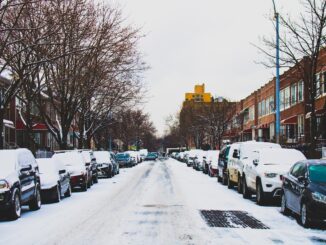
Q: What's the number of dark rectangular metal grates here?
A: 1